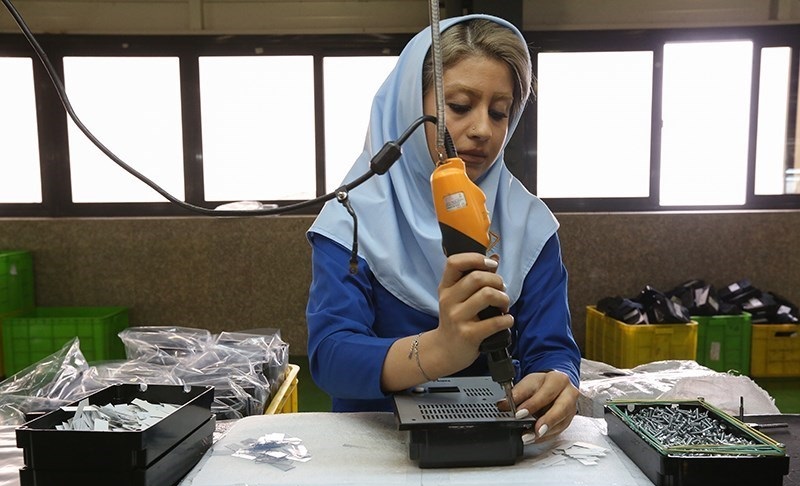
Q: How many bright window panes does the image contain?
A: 7